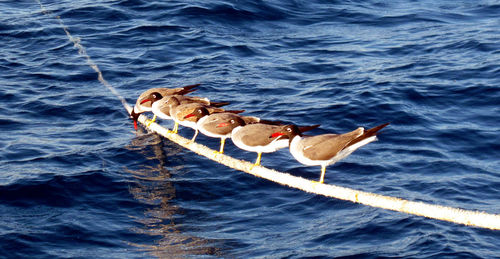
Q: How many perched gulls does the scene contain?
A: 6